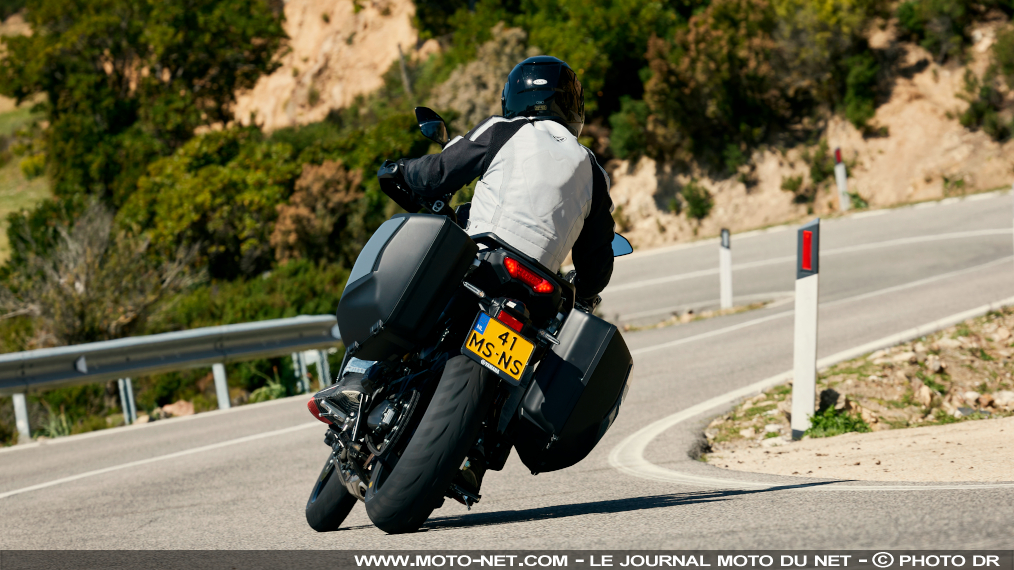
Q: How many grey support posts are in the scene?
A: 5